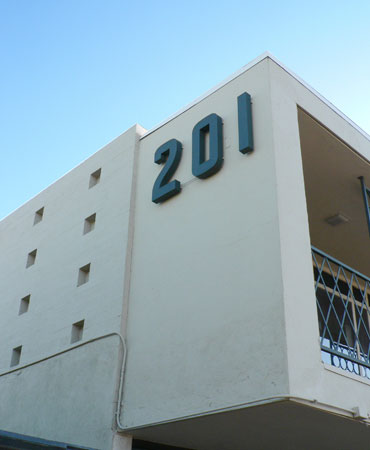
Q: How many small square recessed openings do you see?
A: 8